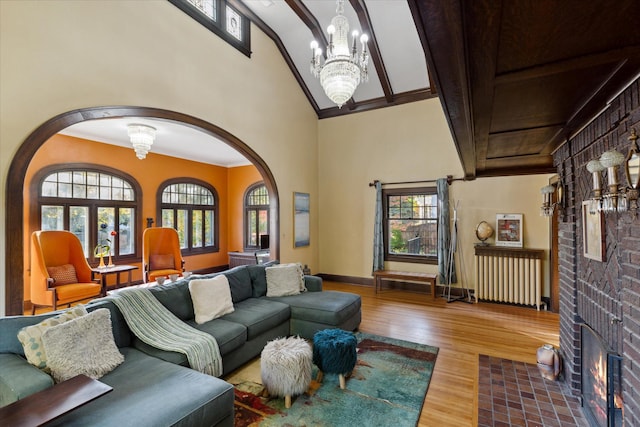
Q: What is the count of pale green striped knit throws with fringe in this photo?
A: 1